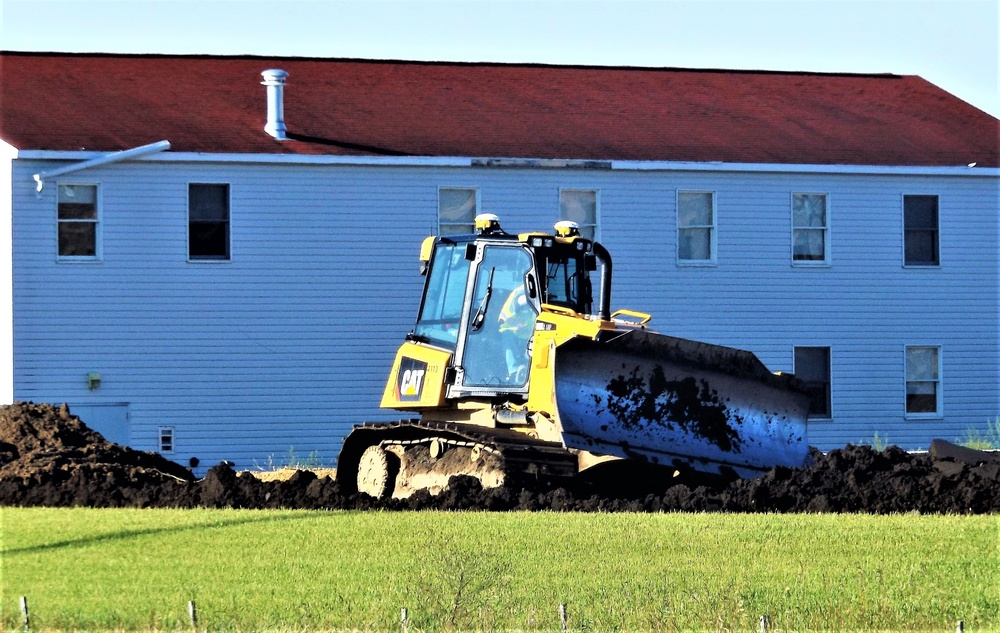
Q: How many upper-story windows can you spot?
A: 7